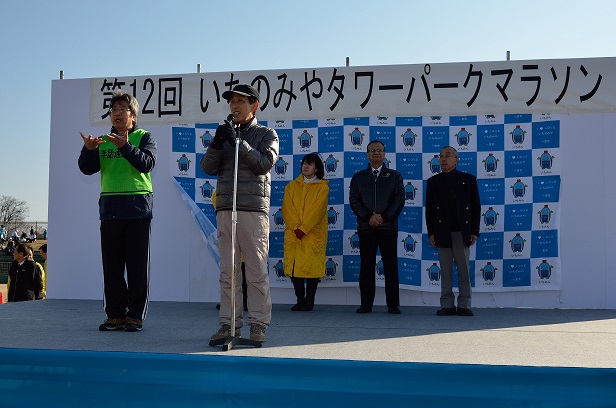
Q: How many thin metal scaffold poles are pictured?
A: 4